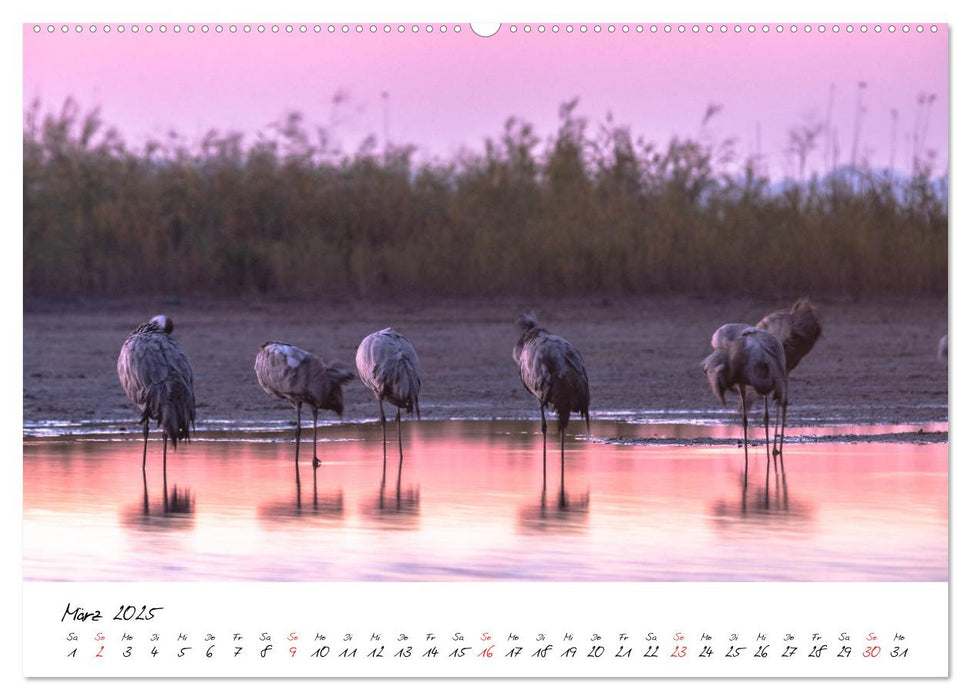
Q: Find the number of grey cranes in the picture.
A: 6